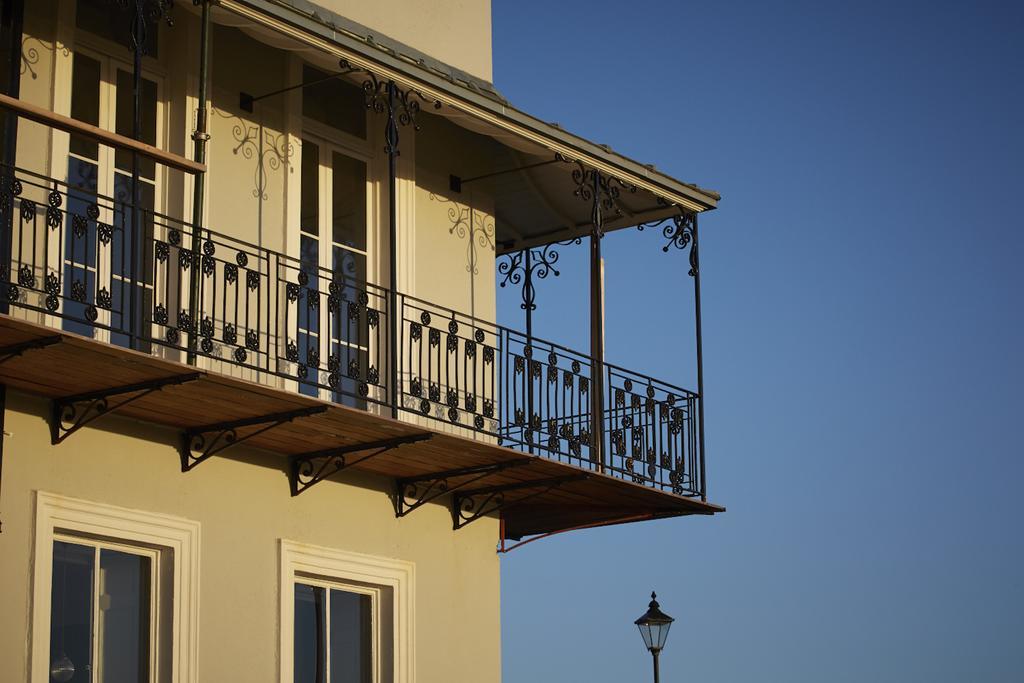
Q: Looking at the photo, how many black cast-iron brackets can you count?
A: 6